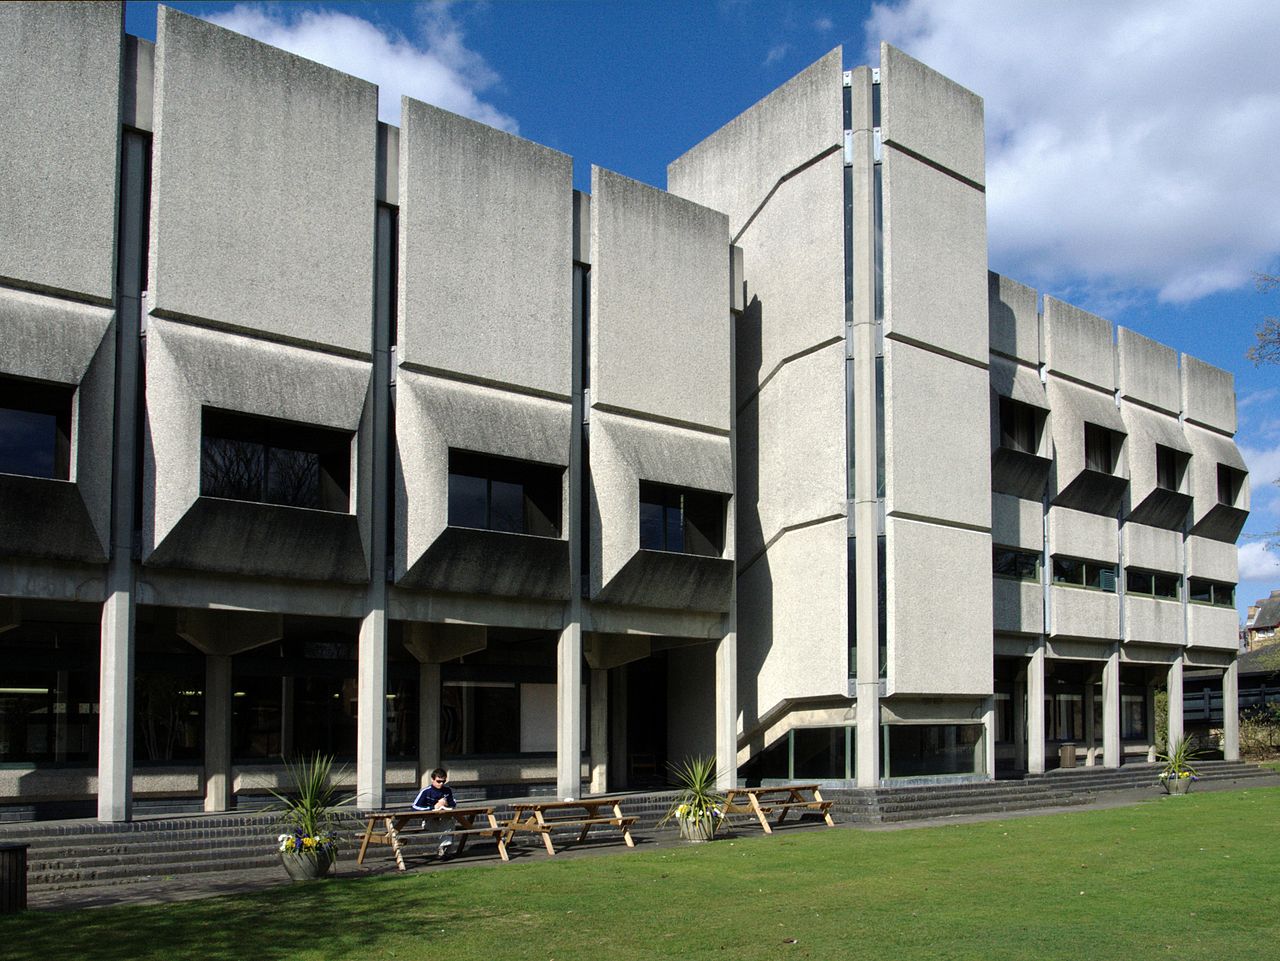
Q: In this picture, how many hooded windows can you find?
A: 8